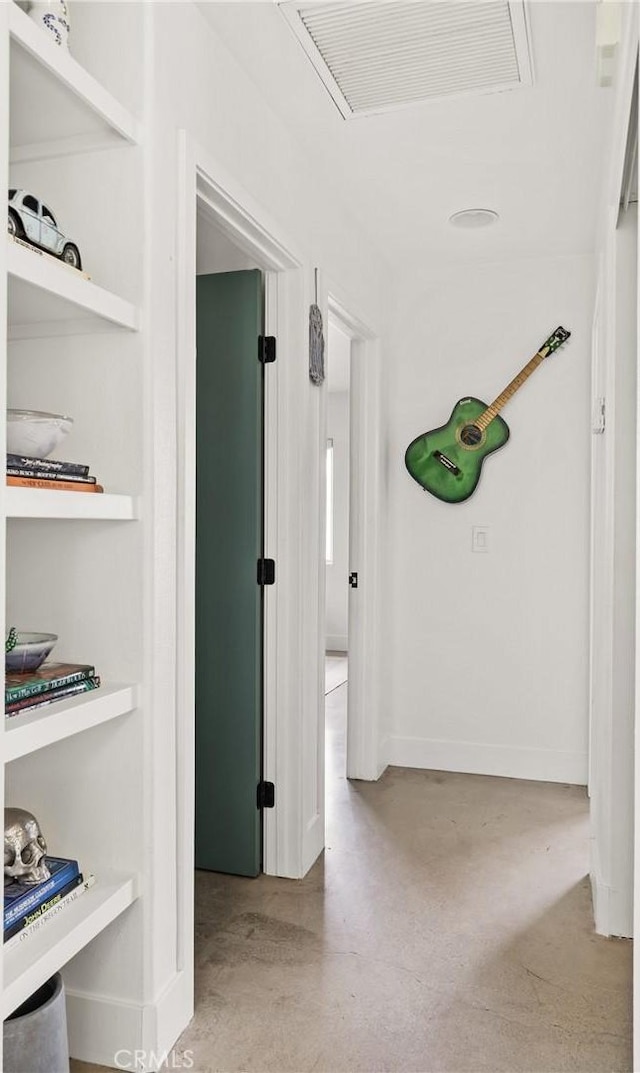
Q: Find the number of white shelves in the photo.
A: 5